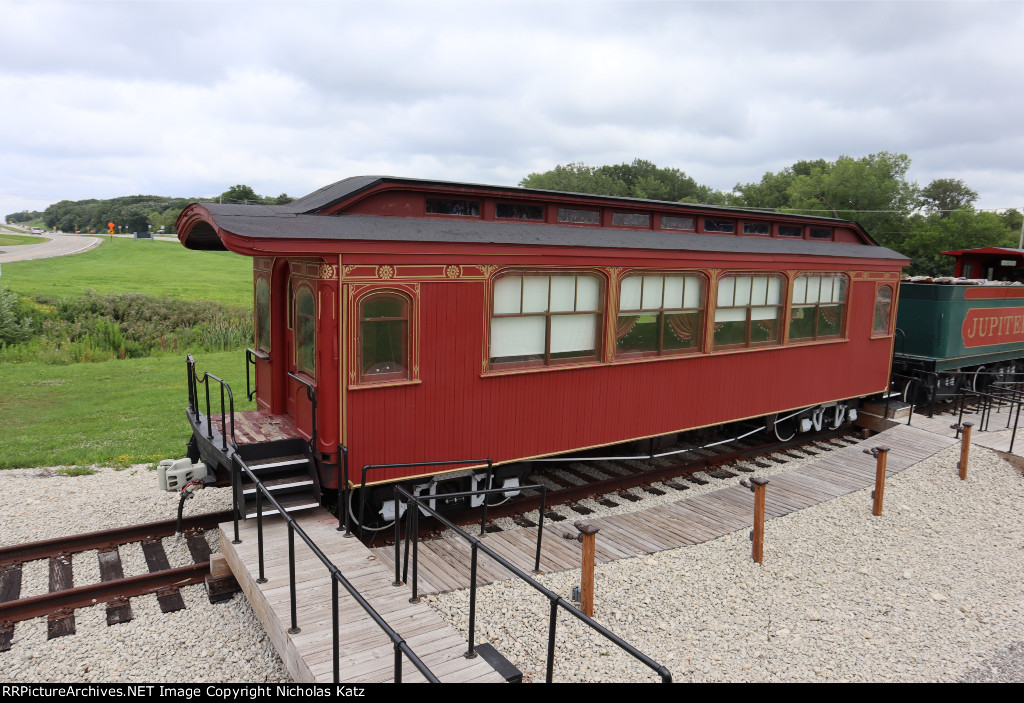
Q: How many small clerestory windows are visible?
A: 9